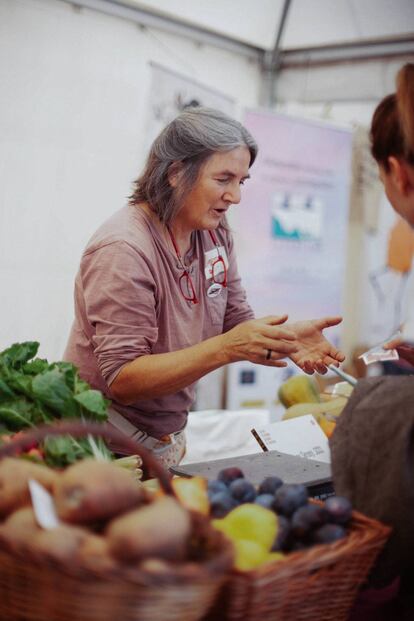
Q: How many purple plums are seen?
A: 11